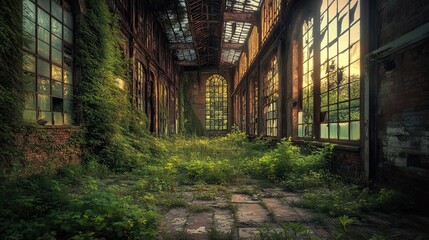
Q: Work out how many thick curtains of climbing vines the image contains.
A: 2